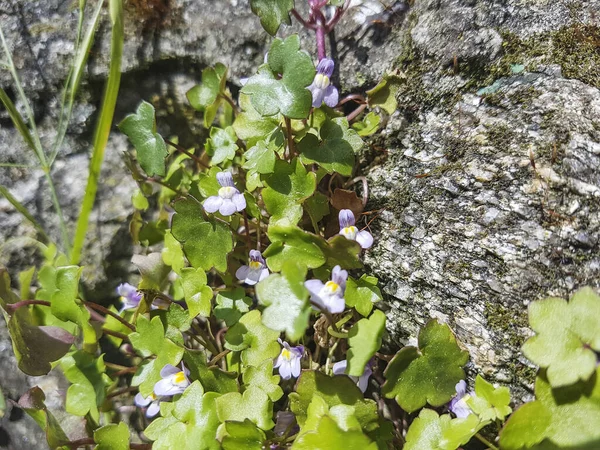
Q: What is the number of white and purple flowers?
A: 11